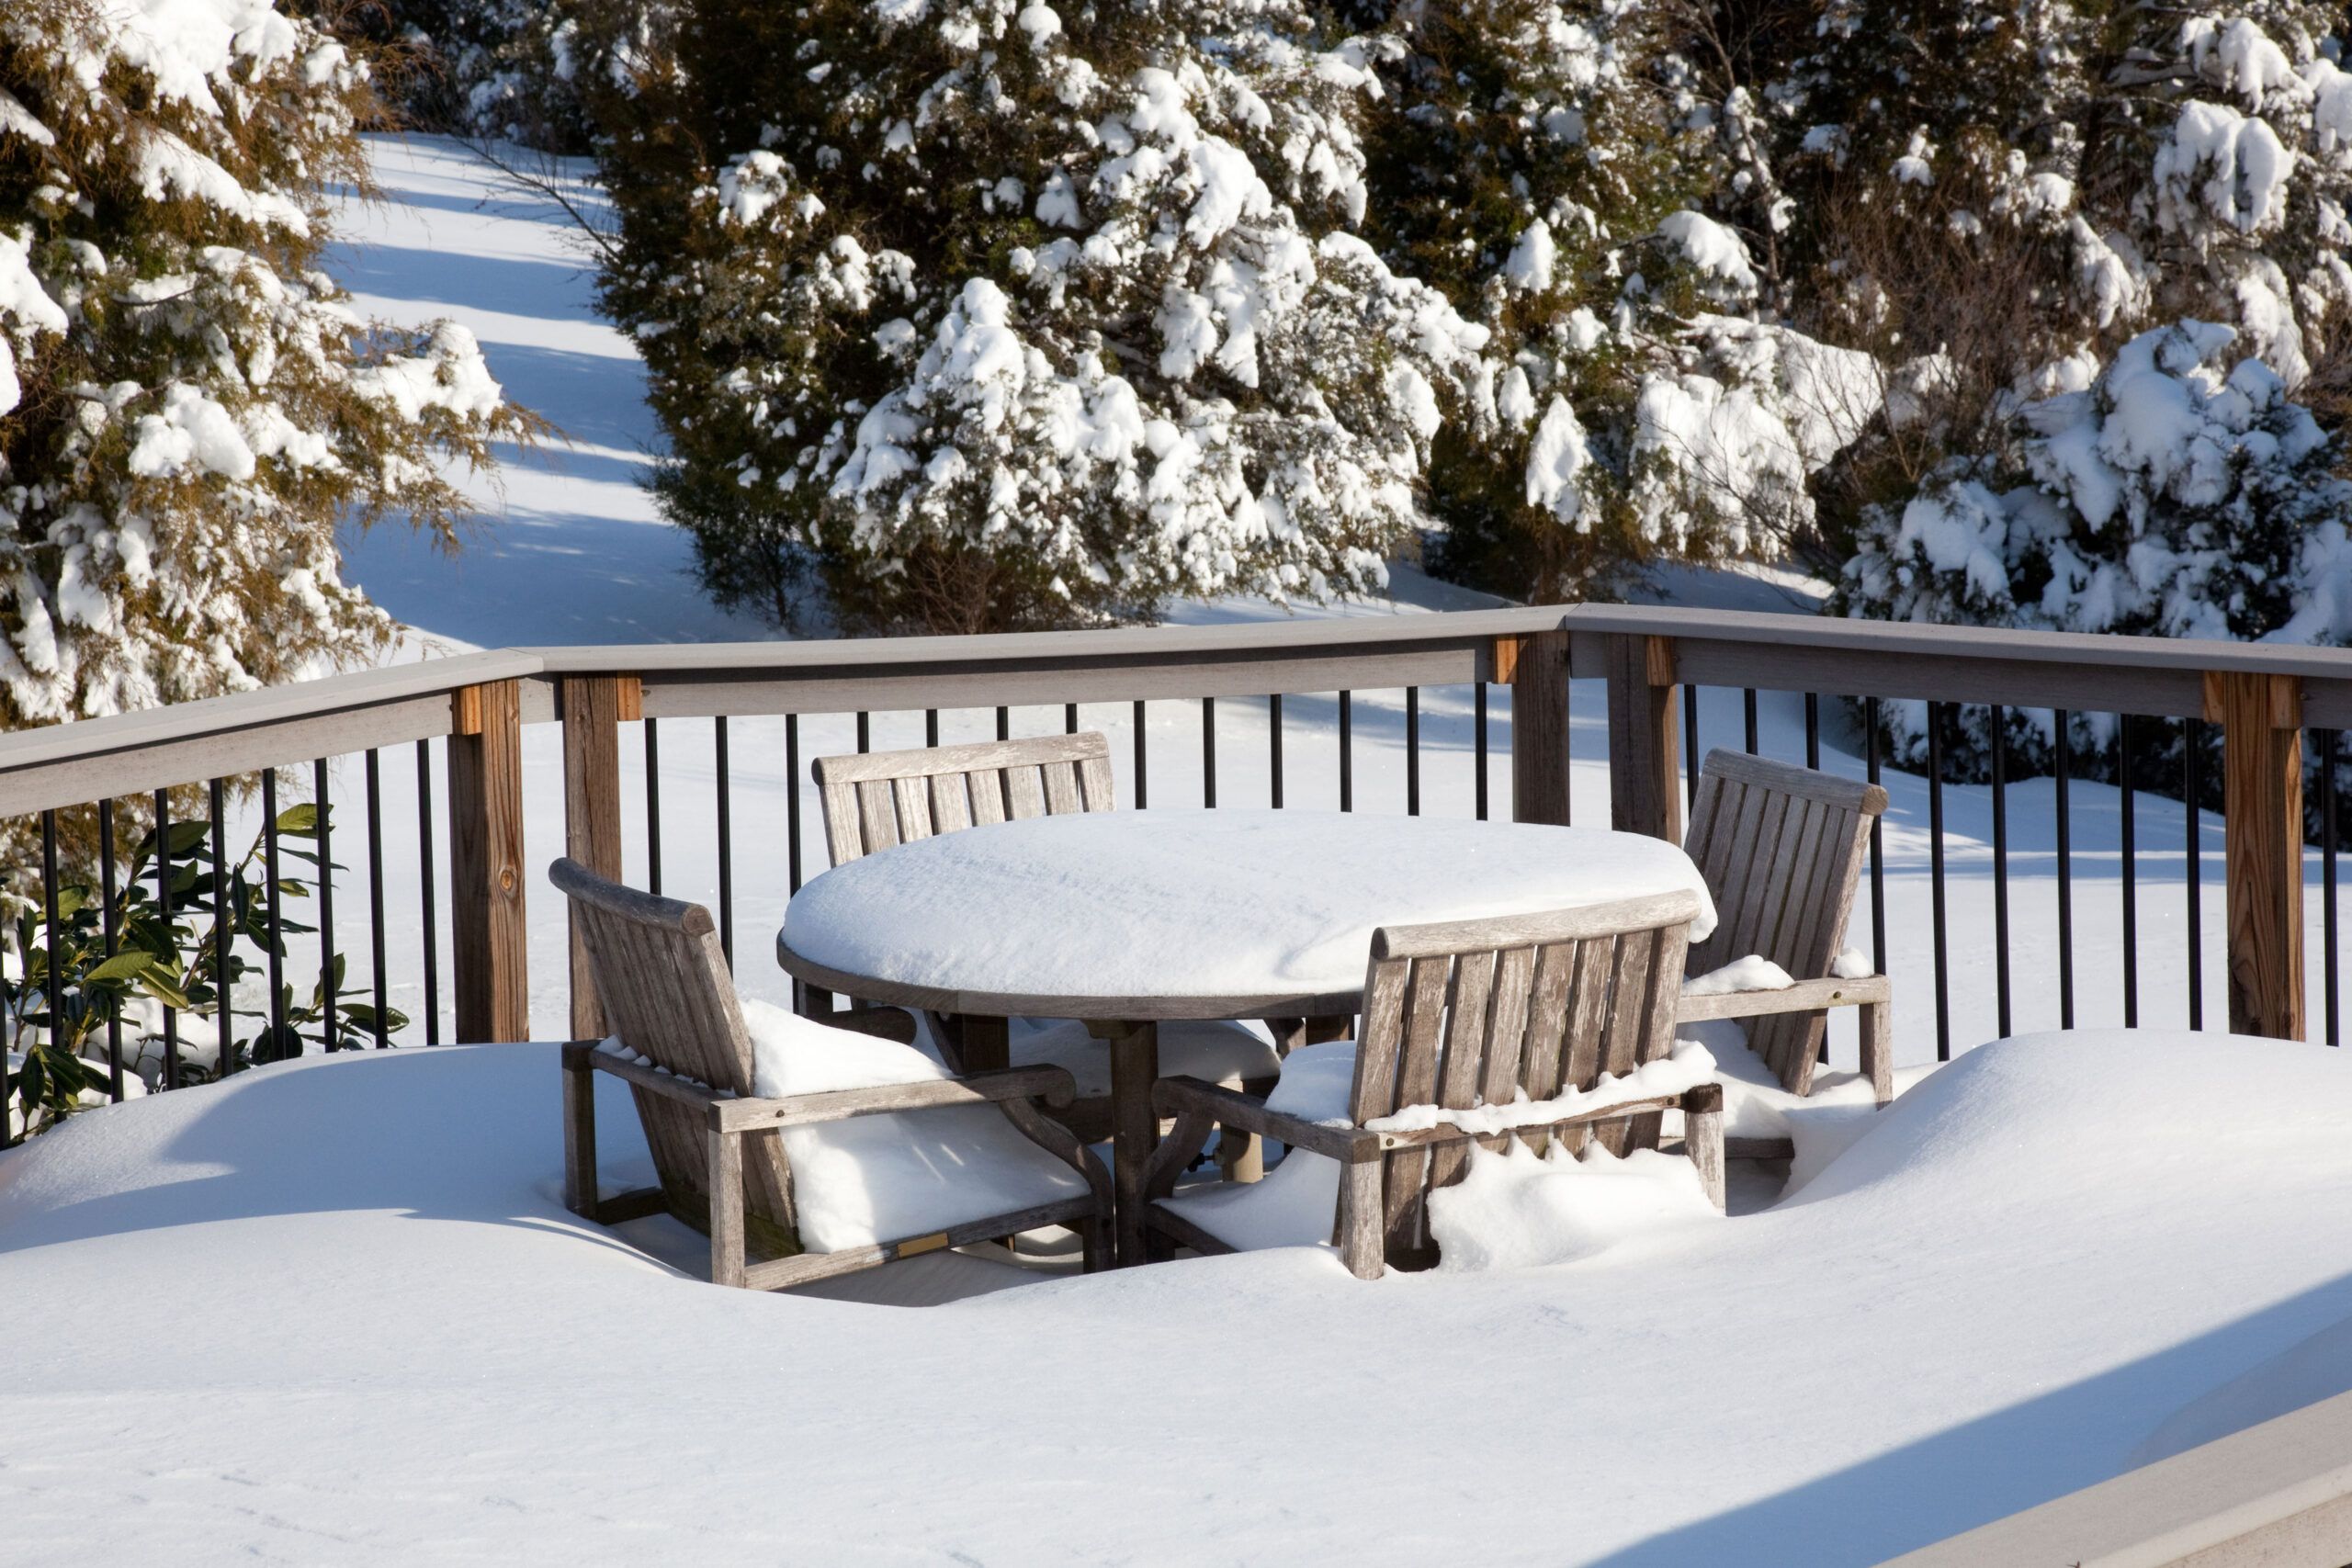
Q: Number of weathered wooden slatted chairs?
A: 4